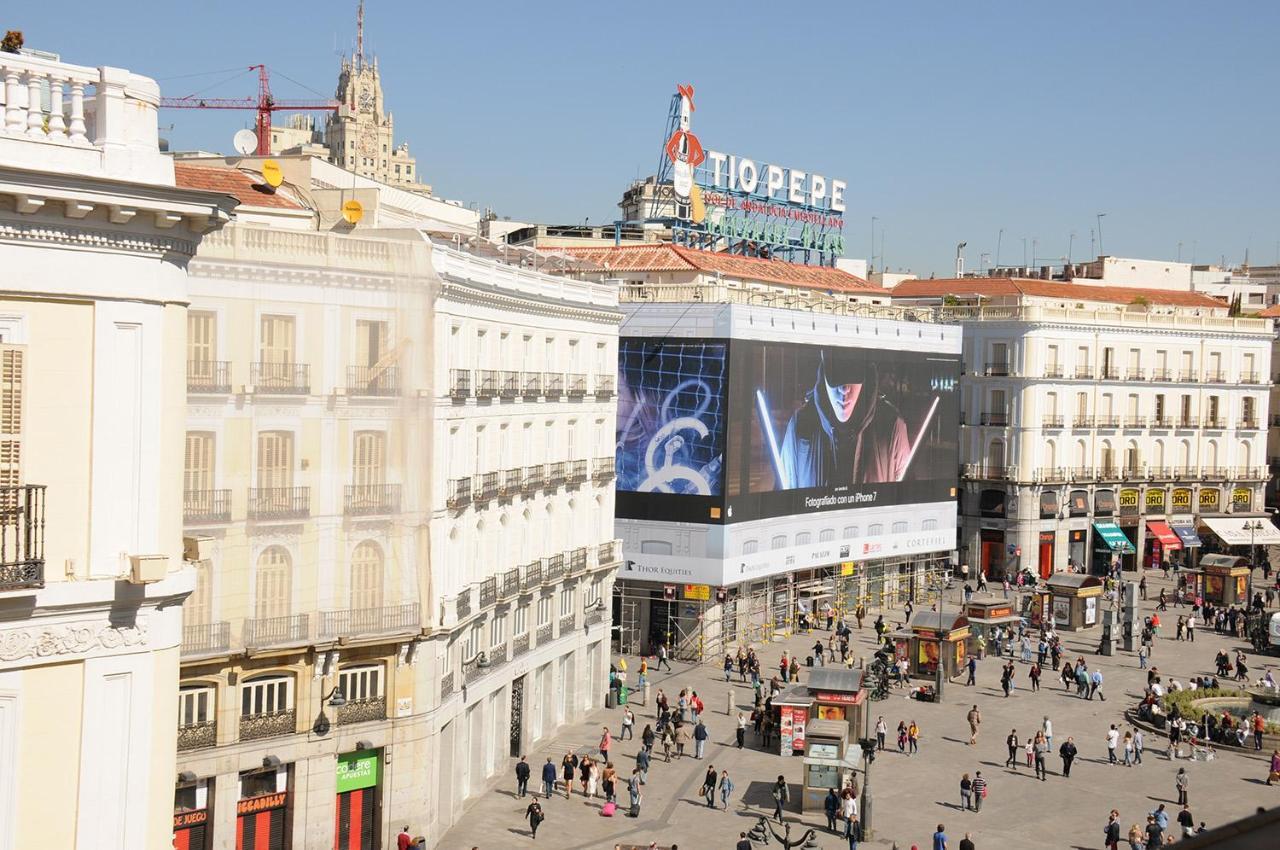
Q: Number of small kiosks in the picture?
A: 6